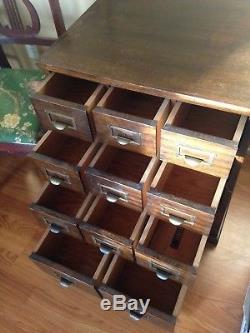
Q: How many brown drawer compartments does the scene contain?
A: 11